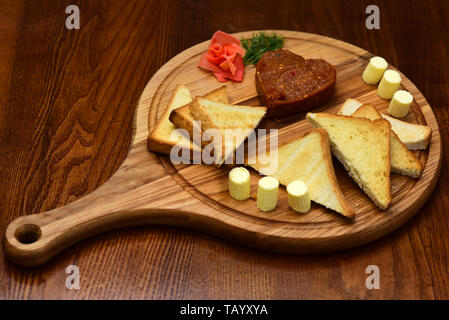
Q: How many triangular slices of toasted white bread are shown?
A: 7